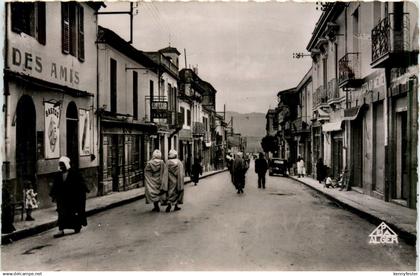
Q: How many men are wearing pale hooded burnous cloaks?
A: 2